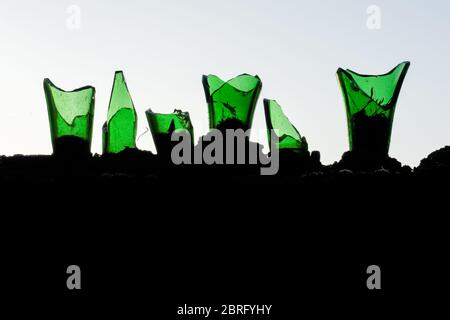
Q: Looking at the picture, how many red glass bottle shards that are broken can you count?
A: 0